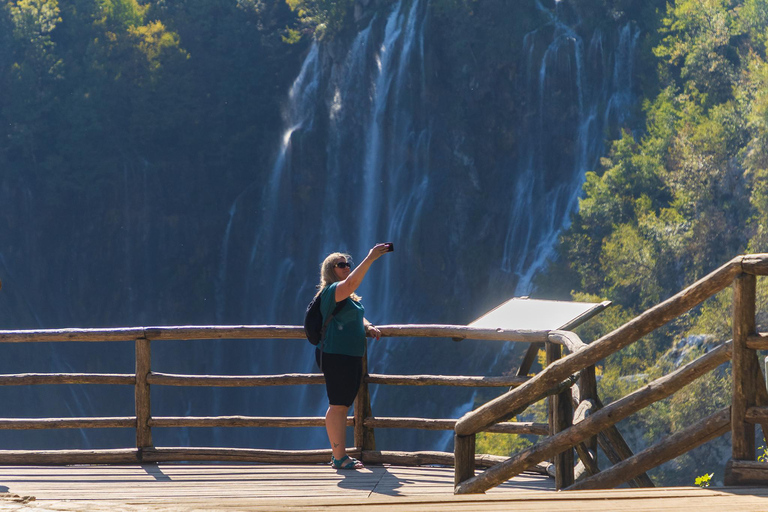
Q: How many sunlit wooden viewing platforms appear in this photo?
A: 1